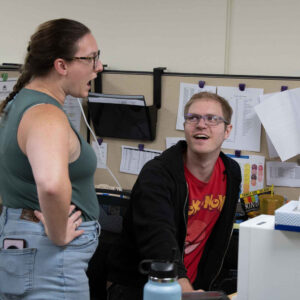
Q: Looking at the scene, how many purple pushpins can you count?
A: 6